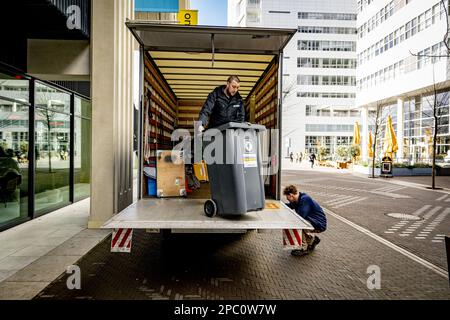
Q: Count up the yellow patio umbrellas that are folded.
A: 3